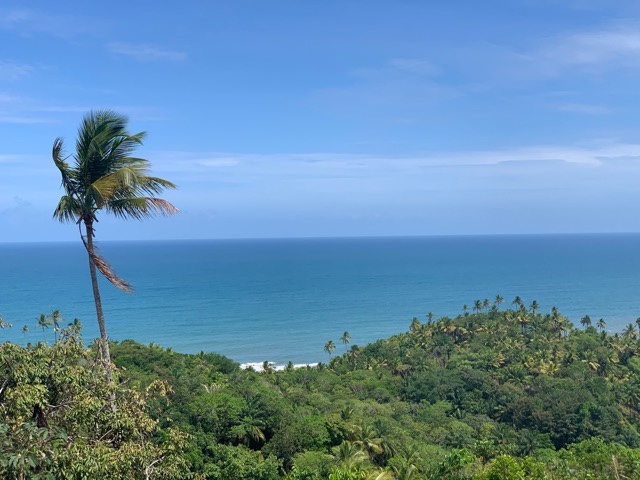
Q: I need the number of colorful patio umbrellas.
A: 0